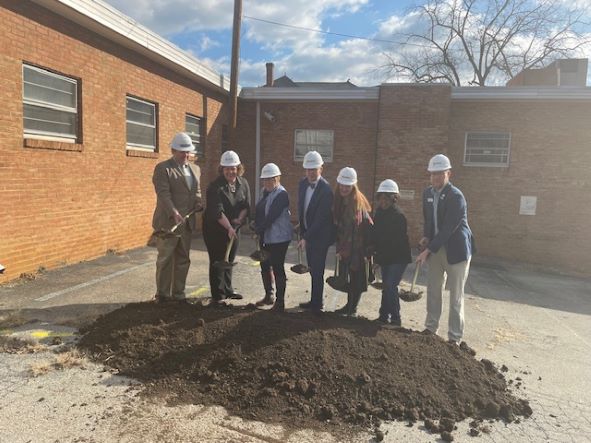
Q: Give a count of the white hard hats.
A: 7